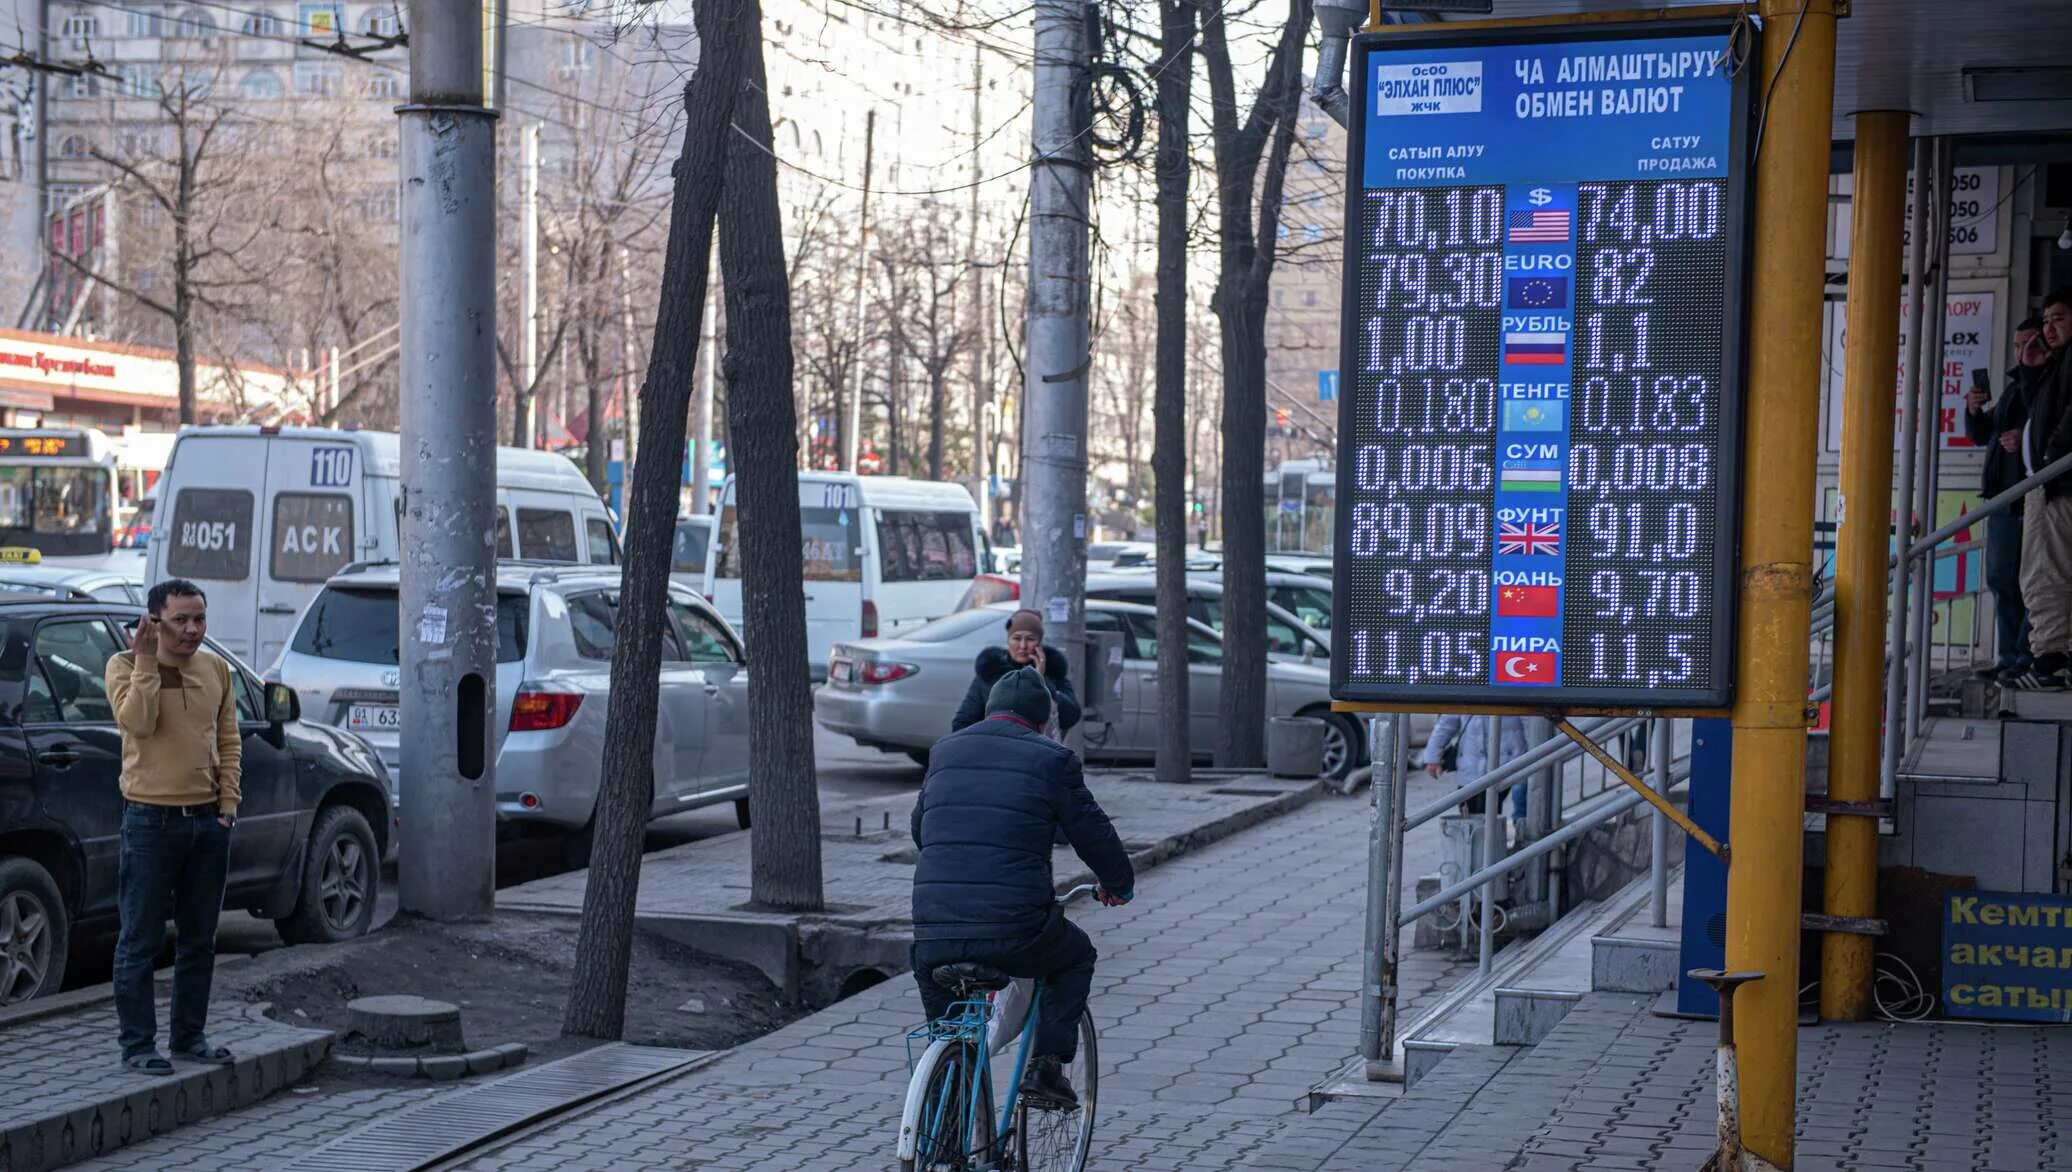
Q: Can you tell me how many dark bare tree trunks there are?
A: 4